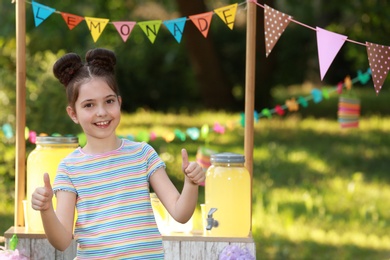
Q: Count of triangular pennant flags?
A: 11